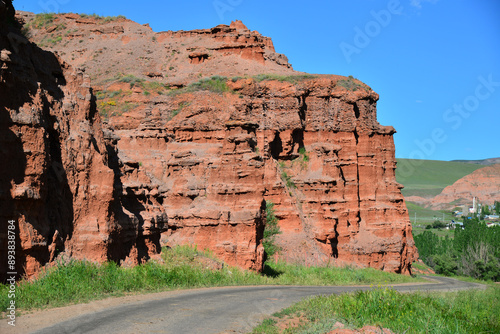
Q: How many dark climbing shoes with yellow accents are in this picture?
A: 0